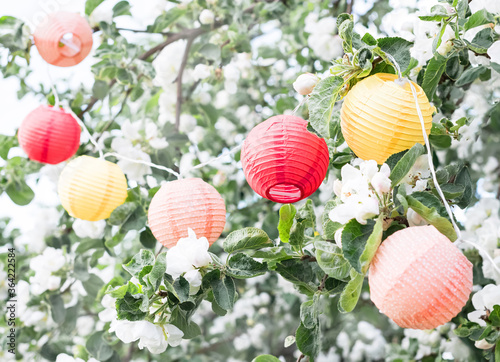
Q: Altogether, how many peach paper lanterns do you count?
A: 3